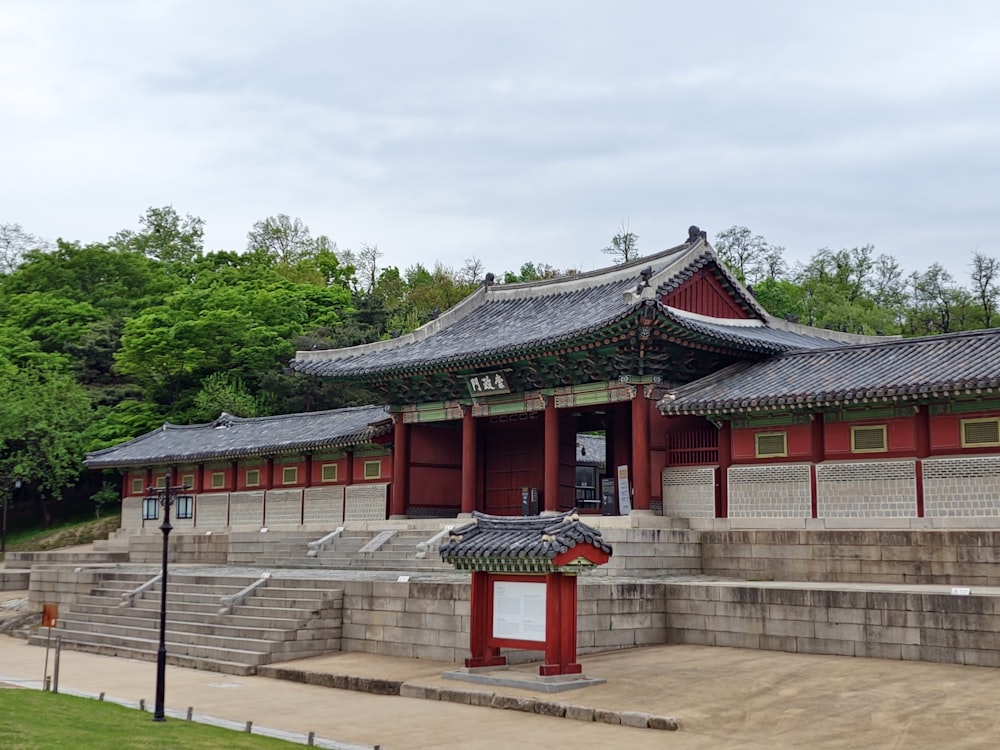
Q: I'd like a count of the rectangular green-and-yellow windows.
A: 11